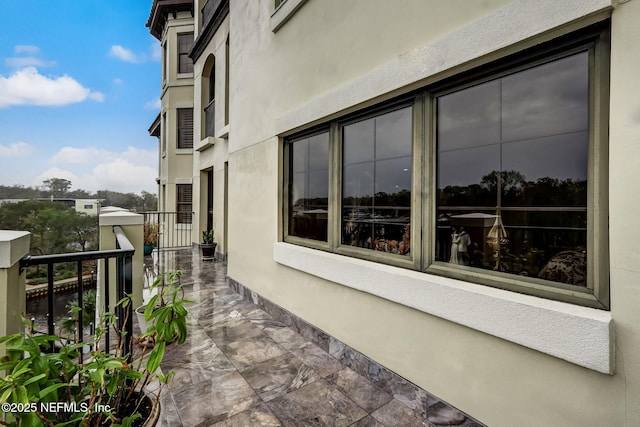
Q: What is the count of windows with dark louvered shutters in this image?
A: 2